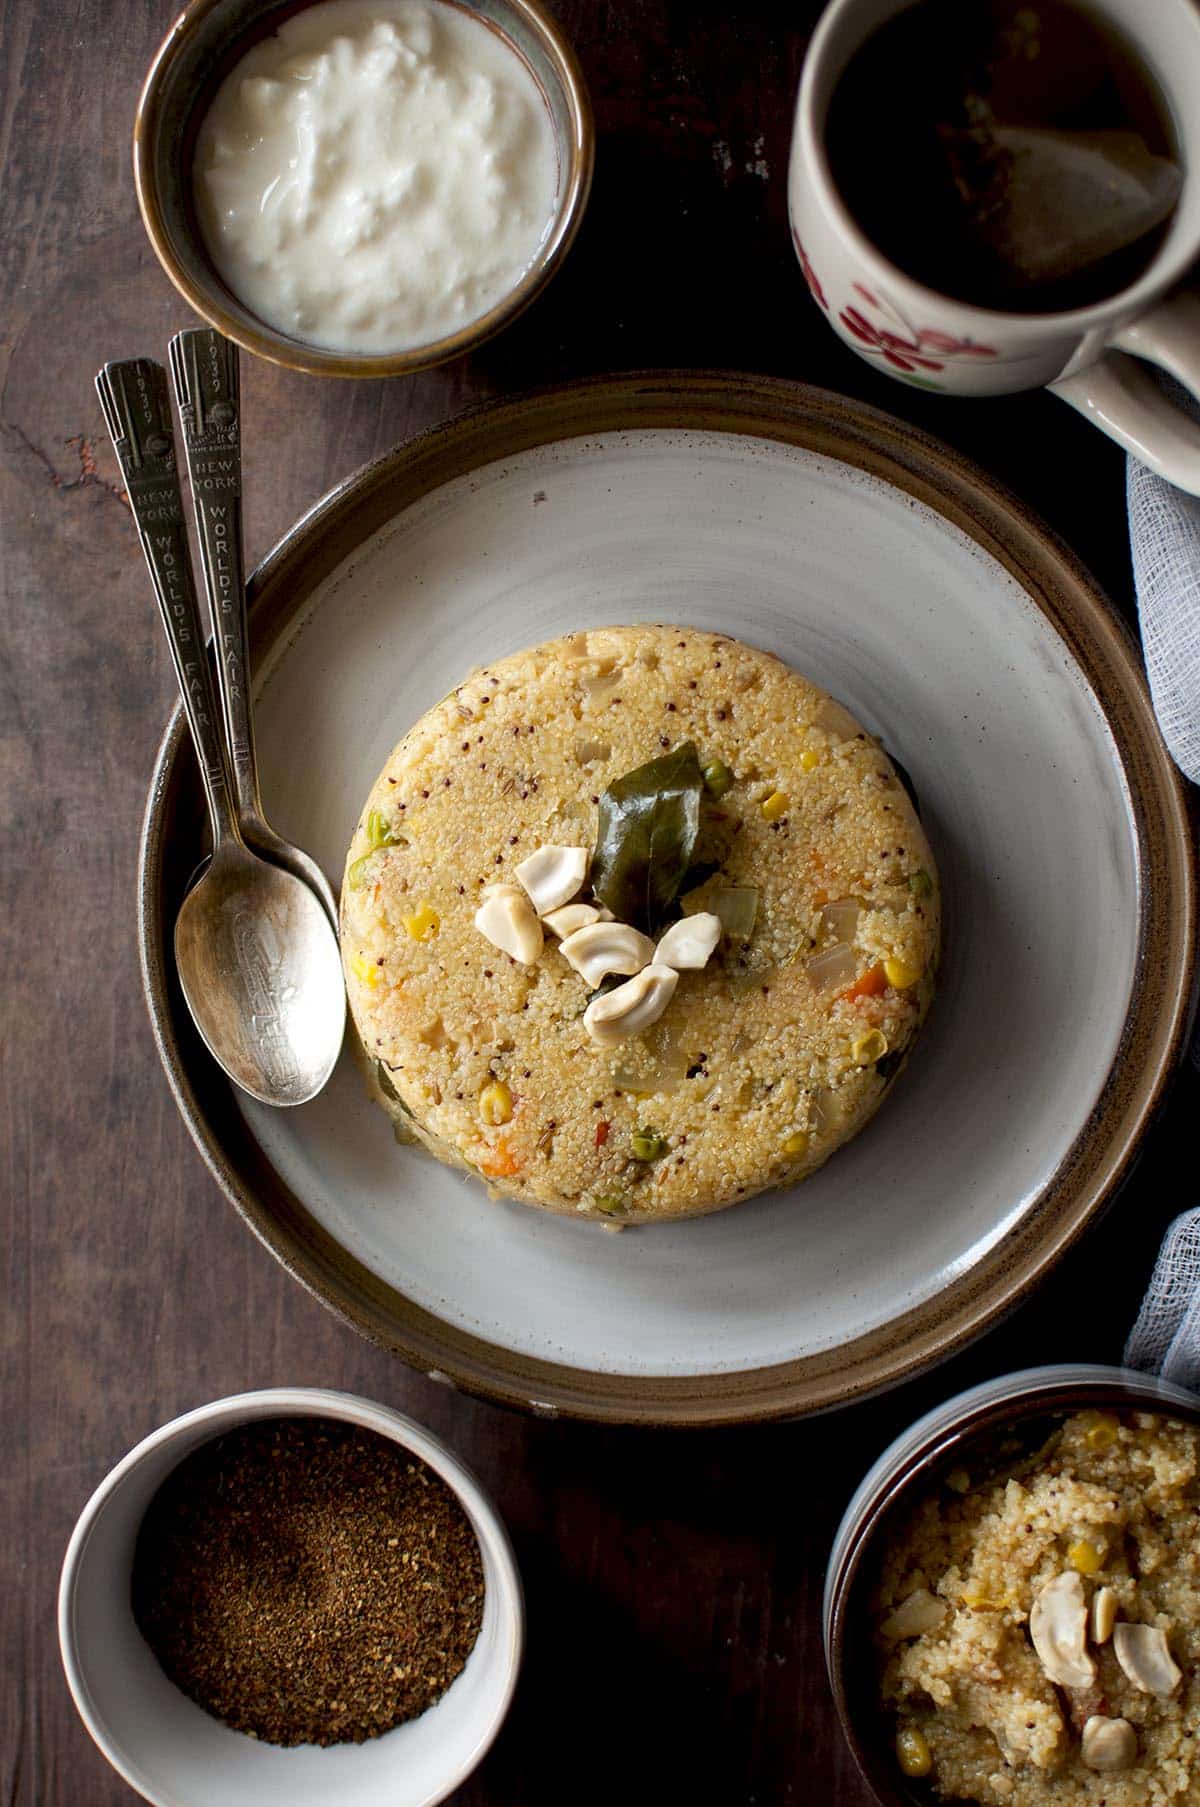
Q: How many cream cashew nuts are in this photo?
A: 10